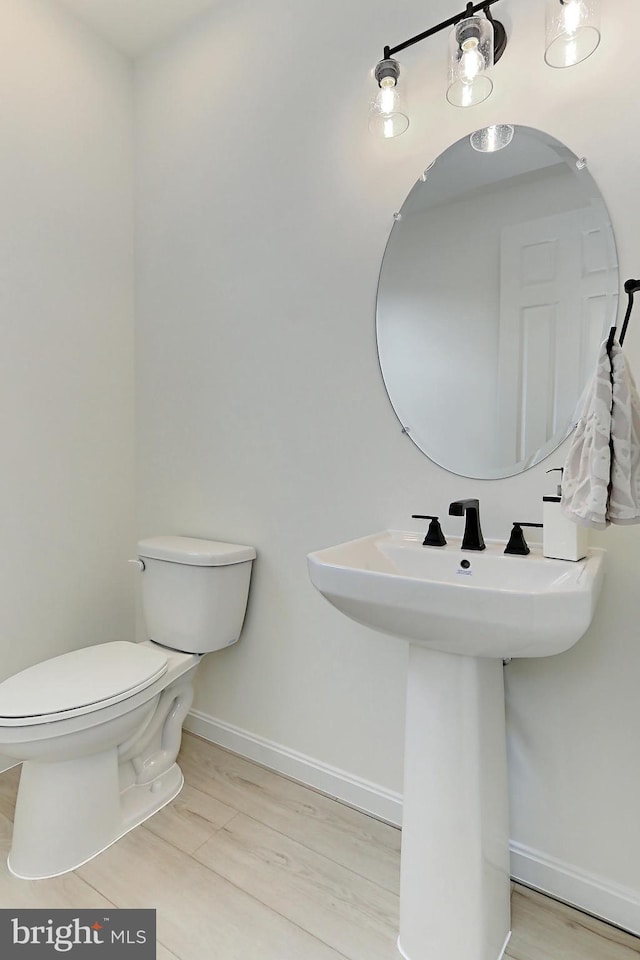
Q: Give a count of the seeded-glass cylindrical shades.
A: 3